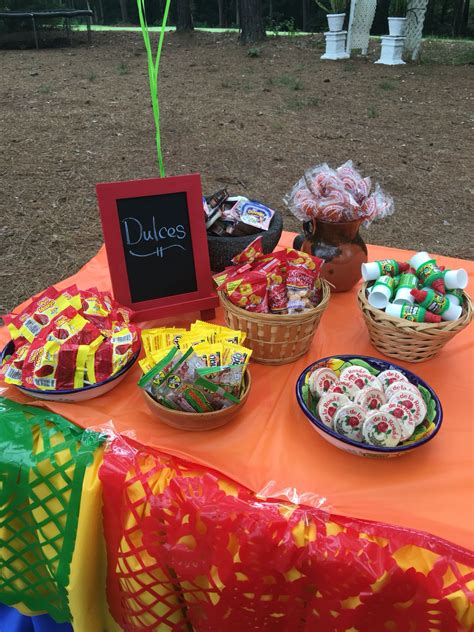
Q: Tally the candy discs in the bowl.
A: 12